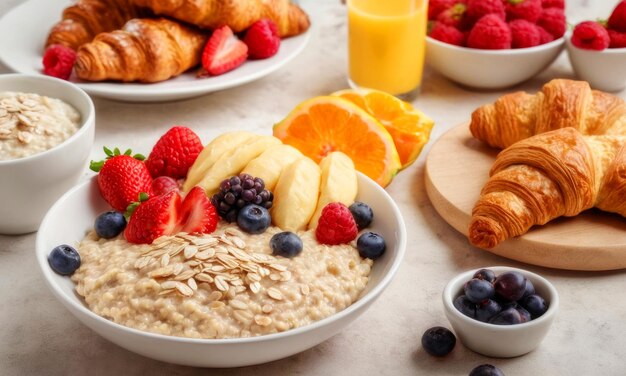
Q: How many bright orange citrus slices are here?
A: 2